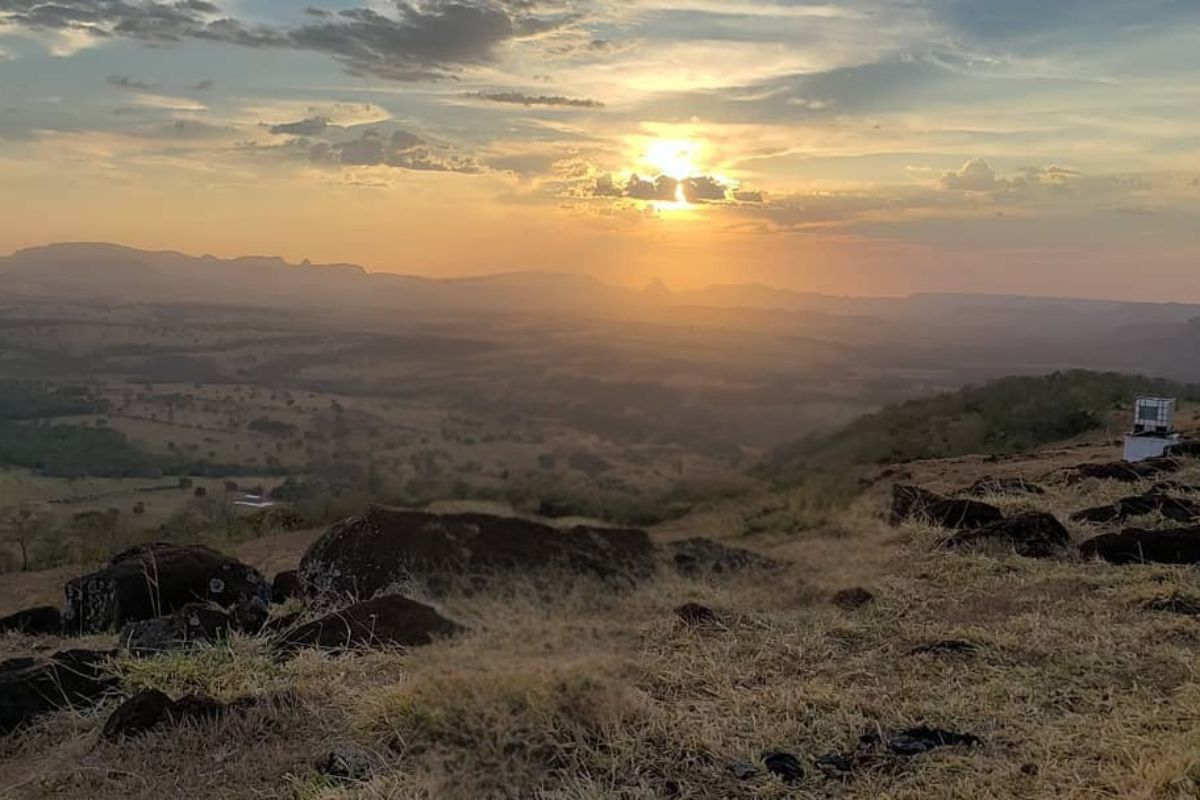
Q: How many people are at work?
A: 0